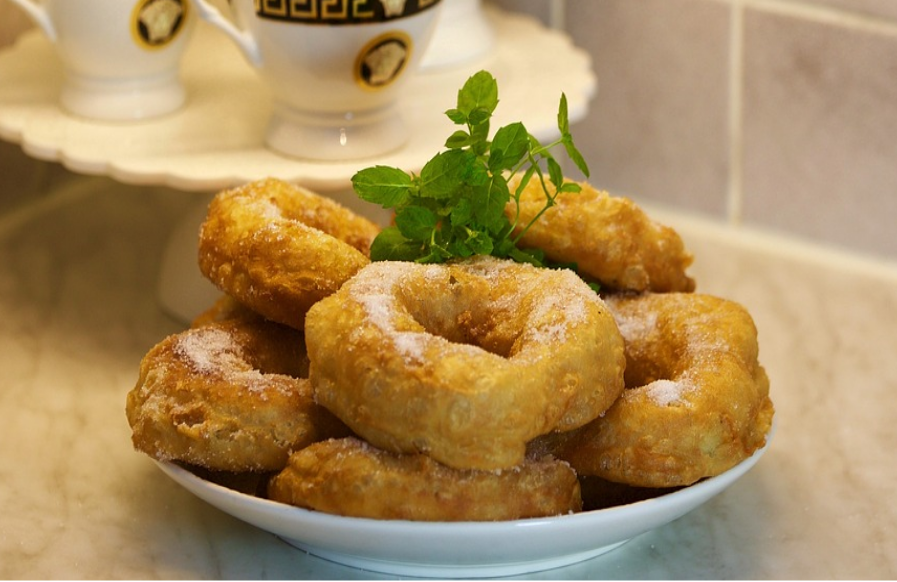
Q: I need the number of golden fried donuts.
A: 7